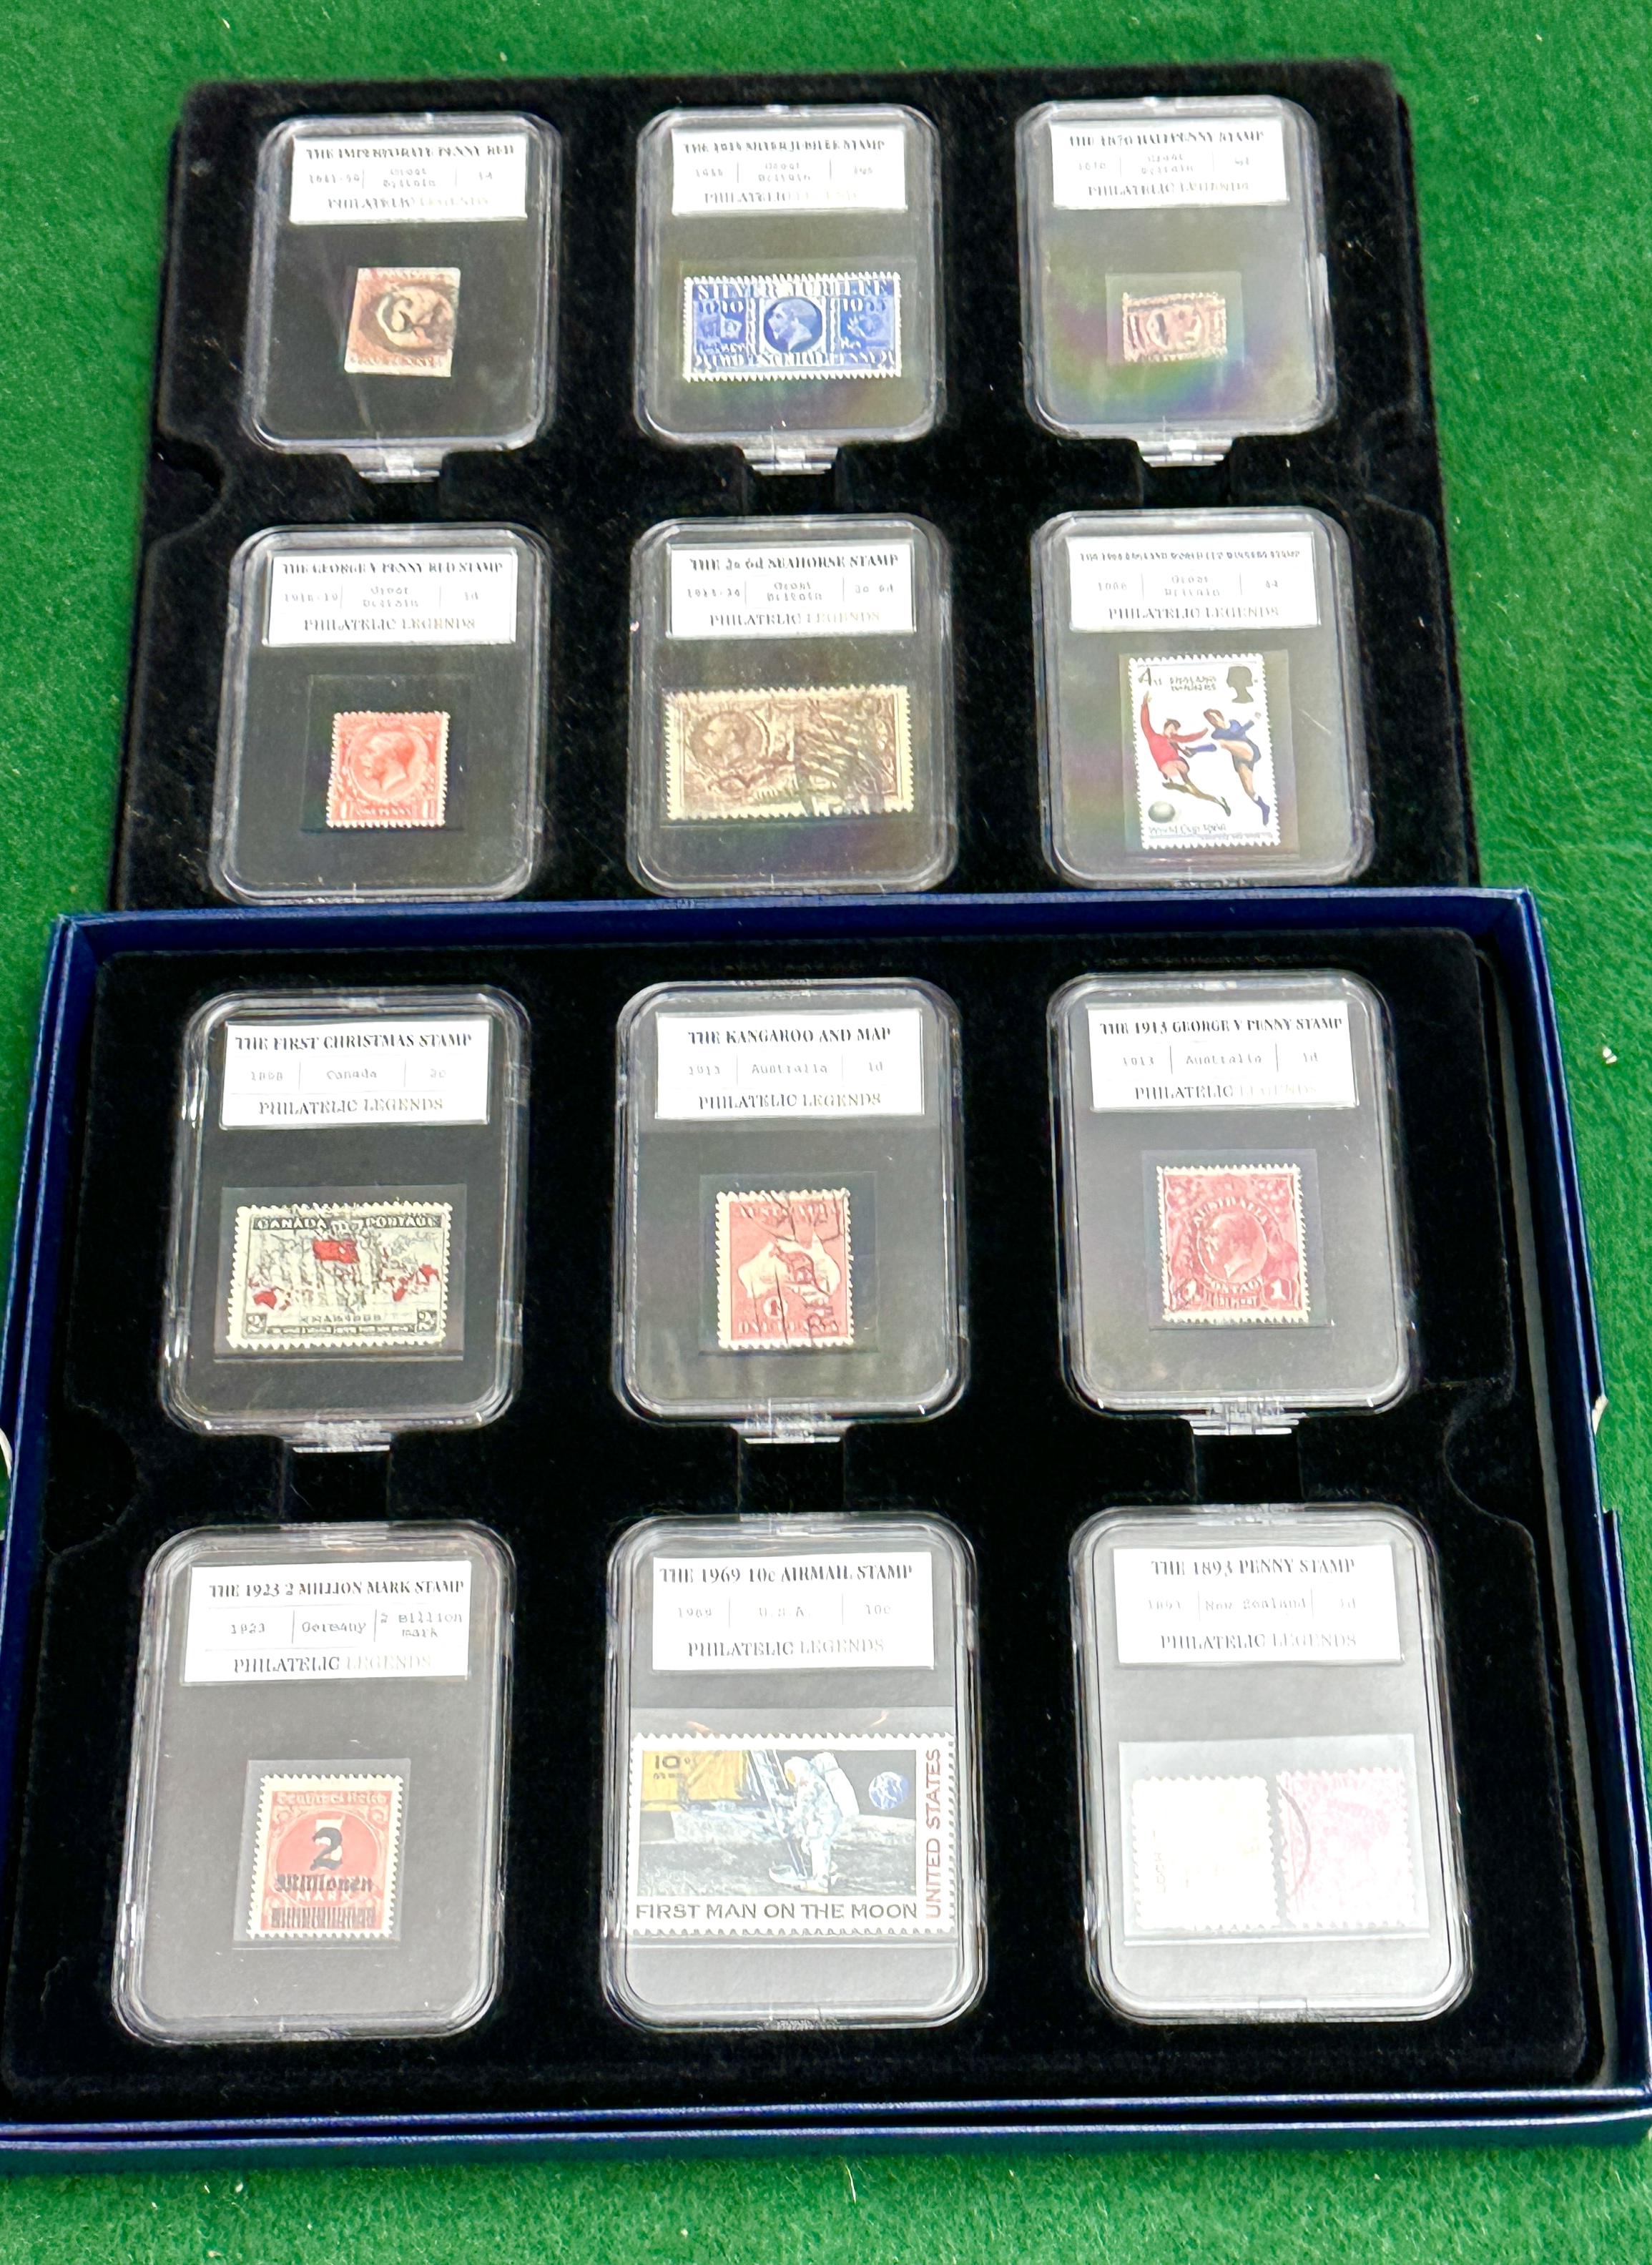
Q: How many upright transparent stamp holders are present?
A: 12